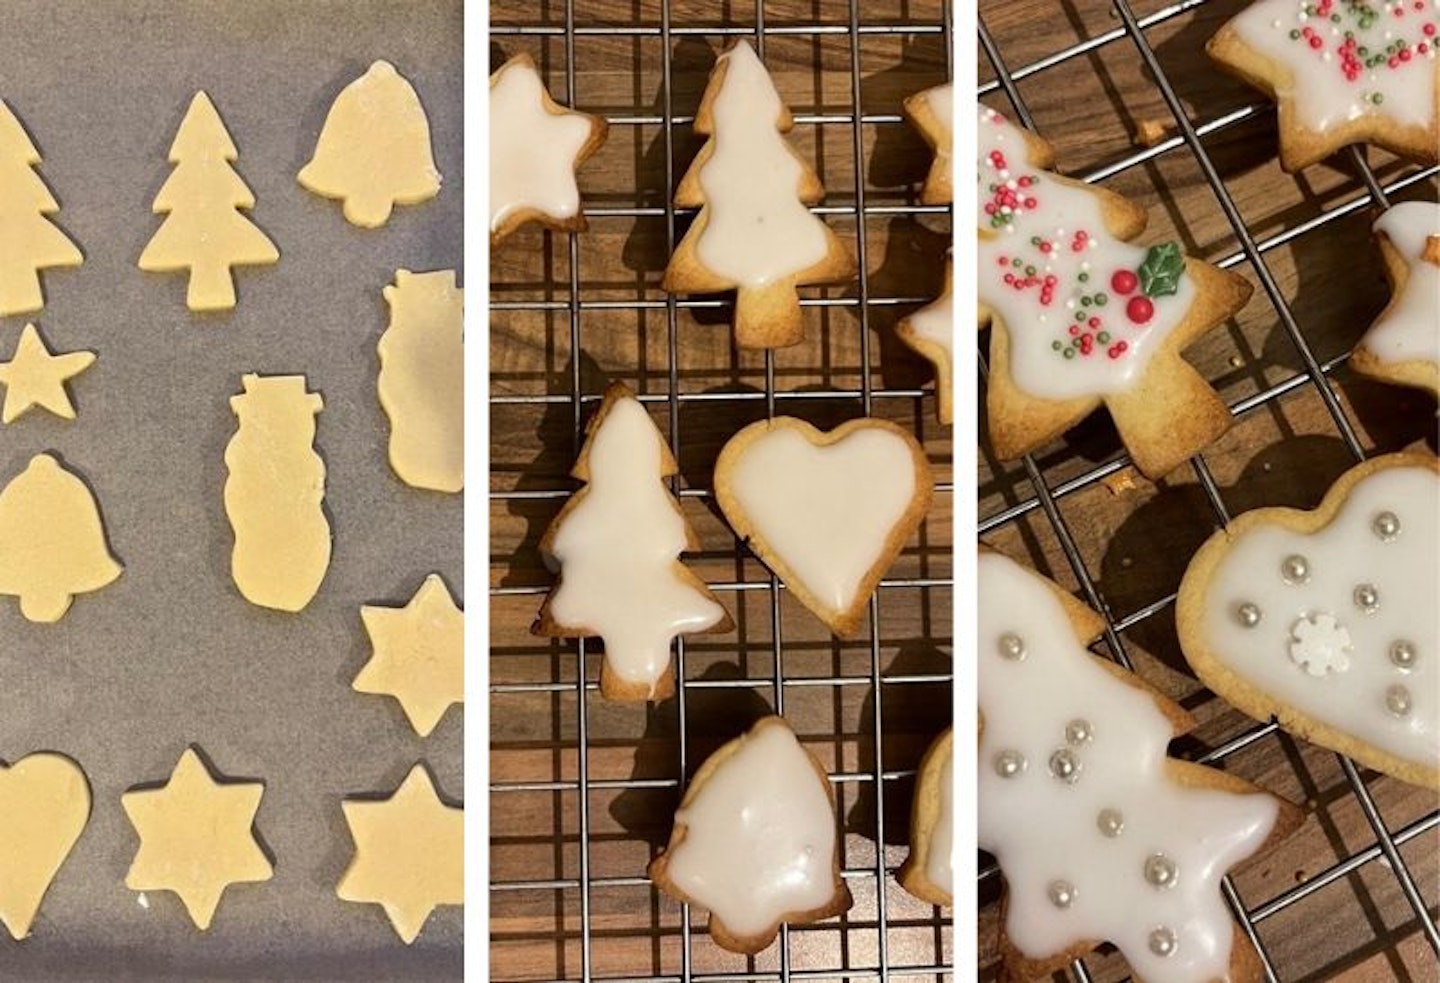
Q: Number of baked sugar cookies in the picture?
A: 13